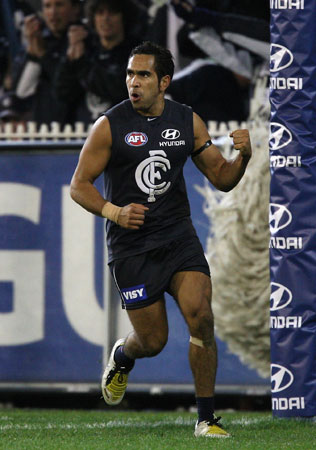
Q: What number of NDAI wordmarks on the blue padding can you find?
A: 6